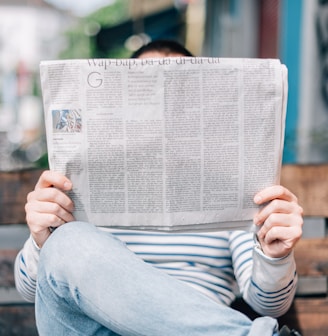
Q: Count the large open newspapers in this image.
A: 1